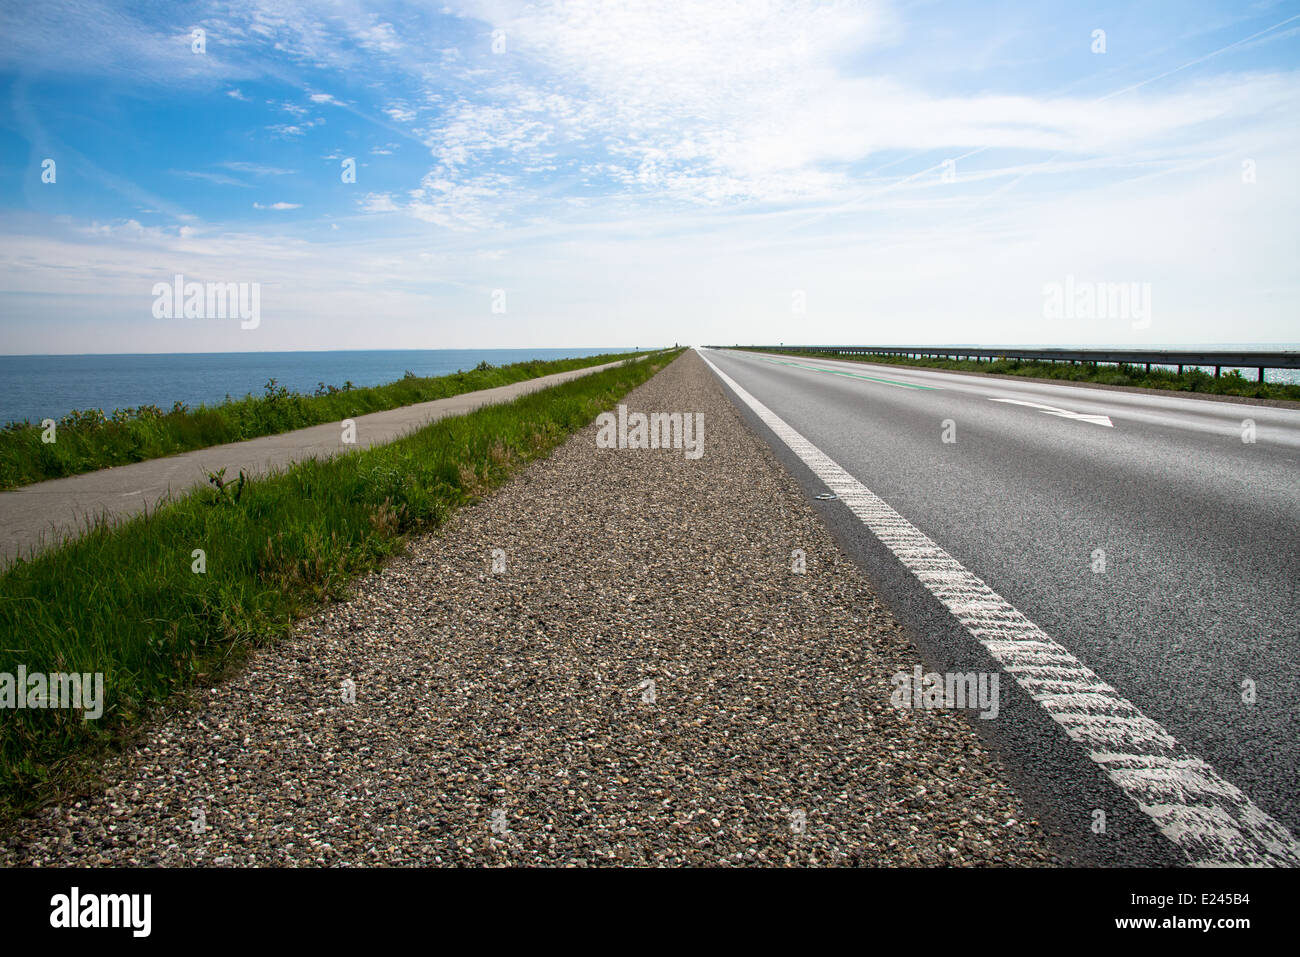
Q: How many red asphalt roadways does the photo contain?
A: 0